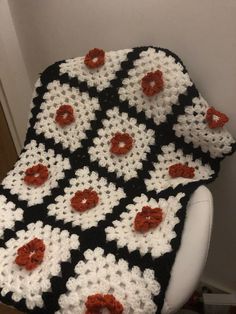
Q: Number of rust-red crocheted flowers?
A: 11